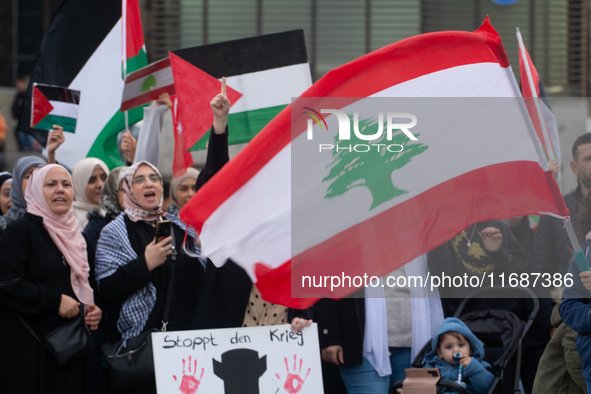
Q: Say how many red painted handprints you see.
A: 2